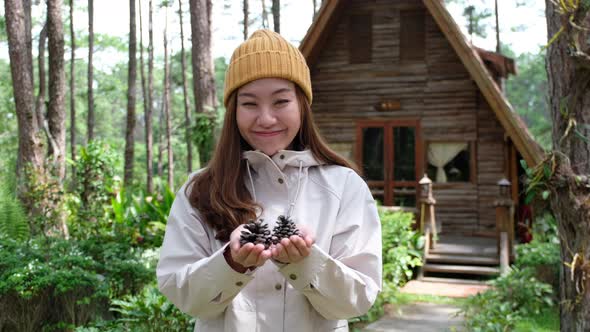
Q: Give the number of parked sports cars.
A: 0